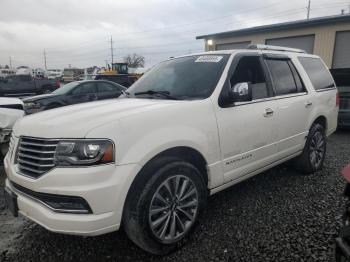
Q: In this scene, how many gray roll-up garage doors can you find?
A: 3